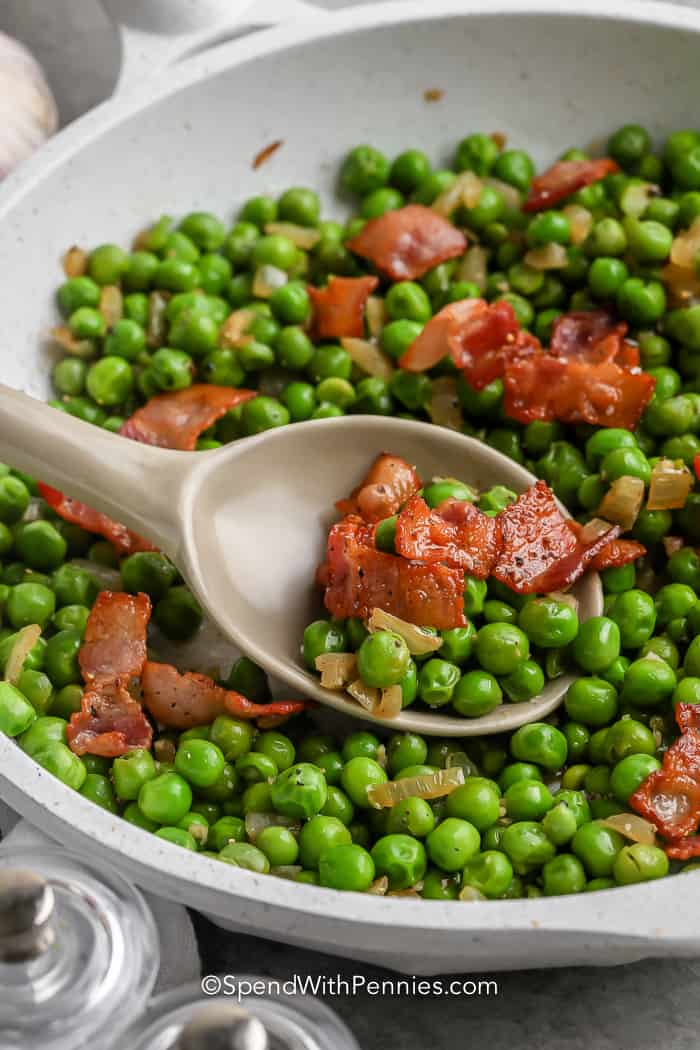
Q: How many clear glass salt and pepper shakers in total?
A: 2